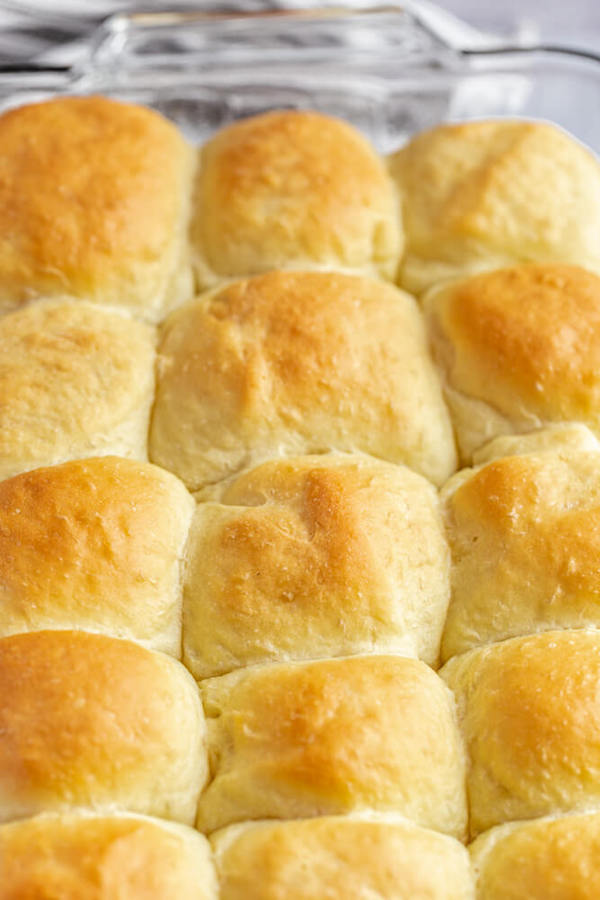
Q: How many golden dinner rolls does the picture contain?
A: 15